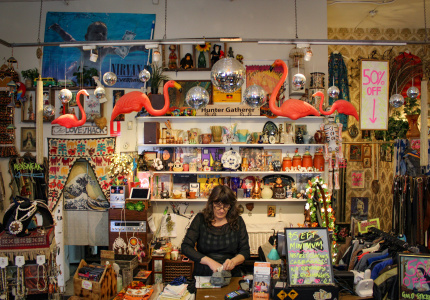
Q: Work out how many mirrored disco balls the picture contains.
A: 12